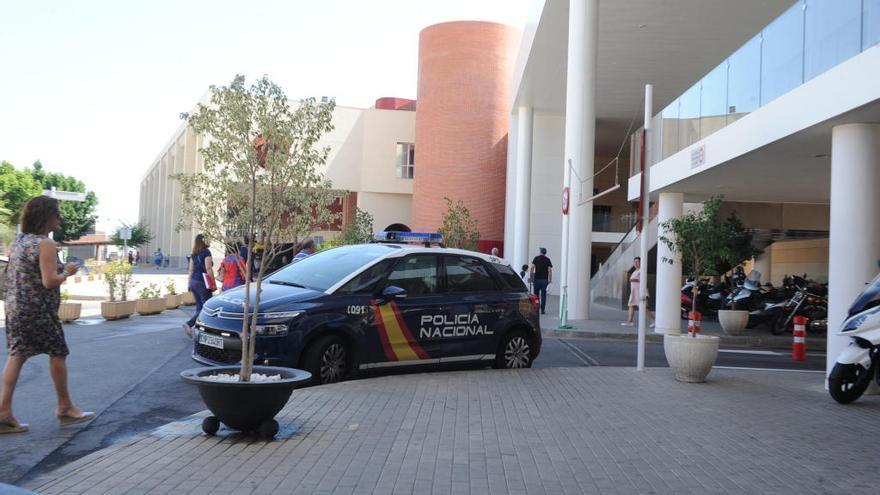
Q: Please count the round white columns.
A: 4